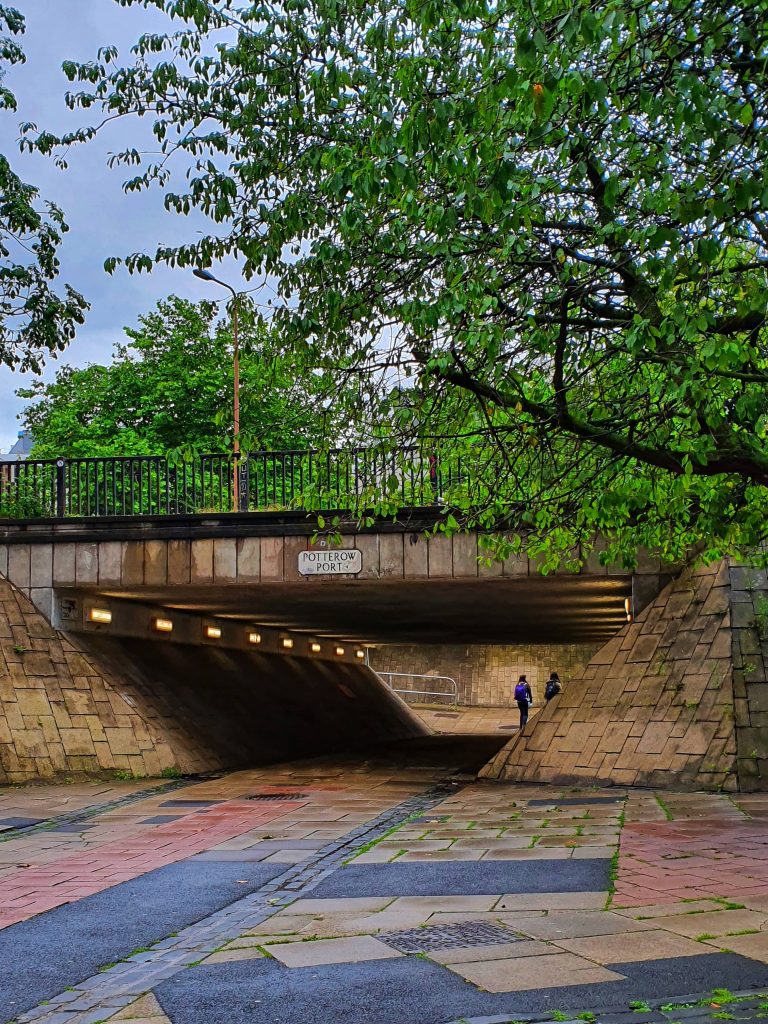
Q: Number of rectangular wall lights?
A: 8